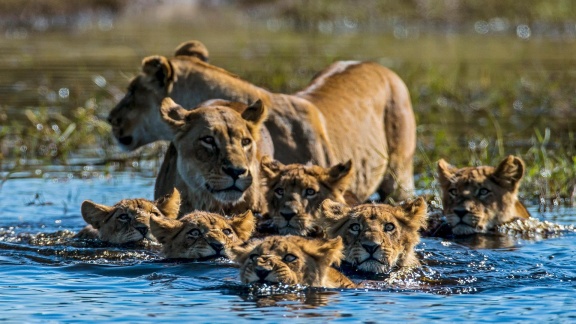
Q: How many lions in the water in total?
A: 8